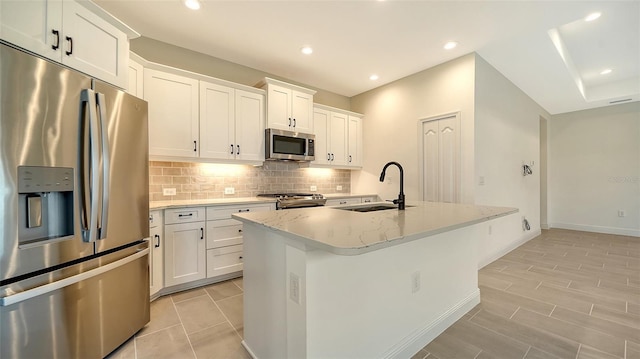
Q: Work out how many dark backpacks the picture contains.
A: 0